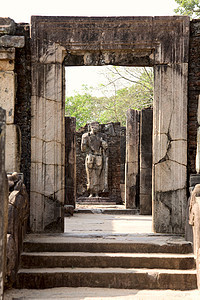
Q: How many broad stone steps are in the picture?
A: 3